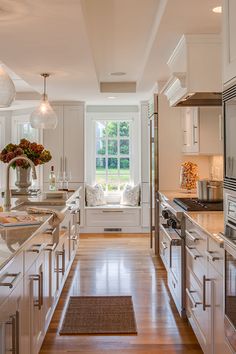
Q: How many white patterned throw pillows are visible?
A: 2